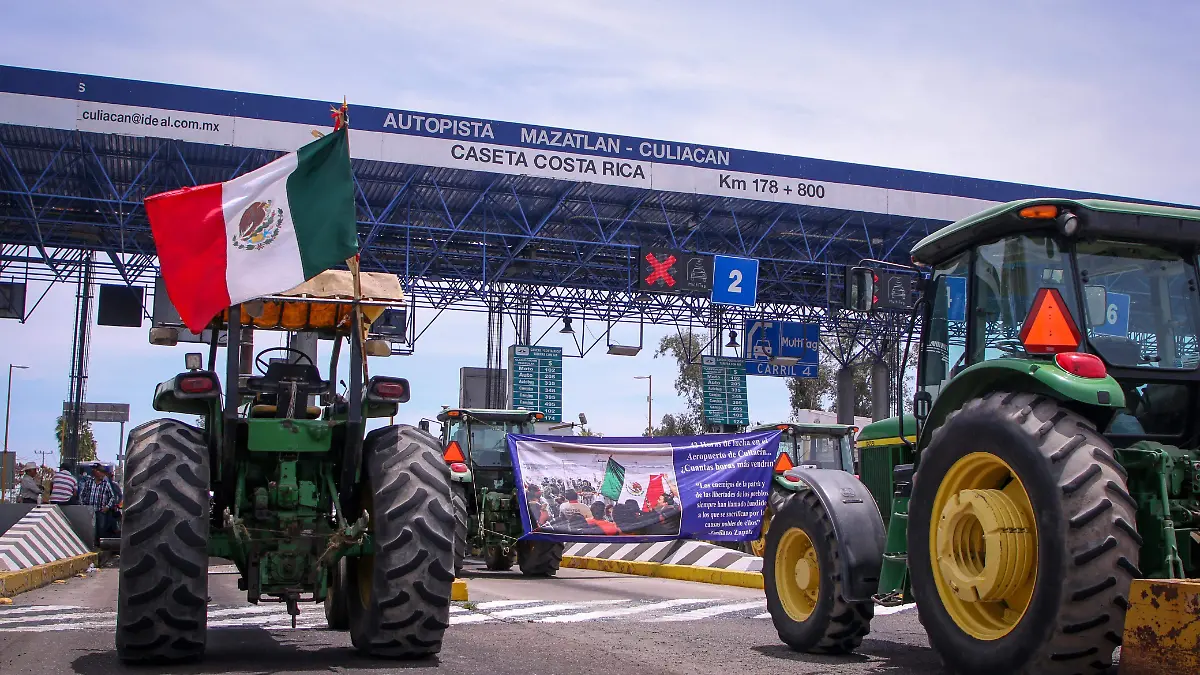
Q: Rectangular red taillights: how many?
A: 2